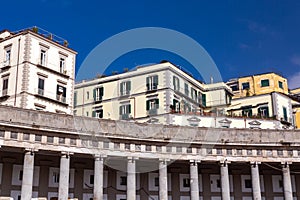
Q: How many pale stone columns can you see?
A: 9